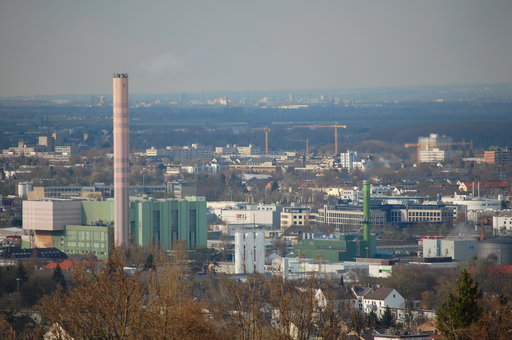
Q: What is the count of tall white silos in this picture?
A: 3